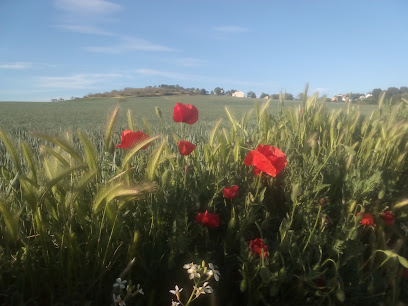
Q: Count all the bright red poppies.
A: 9